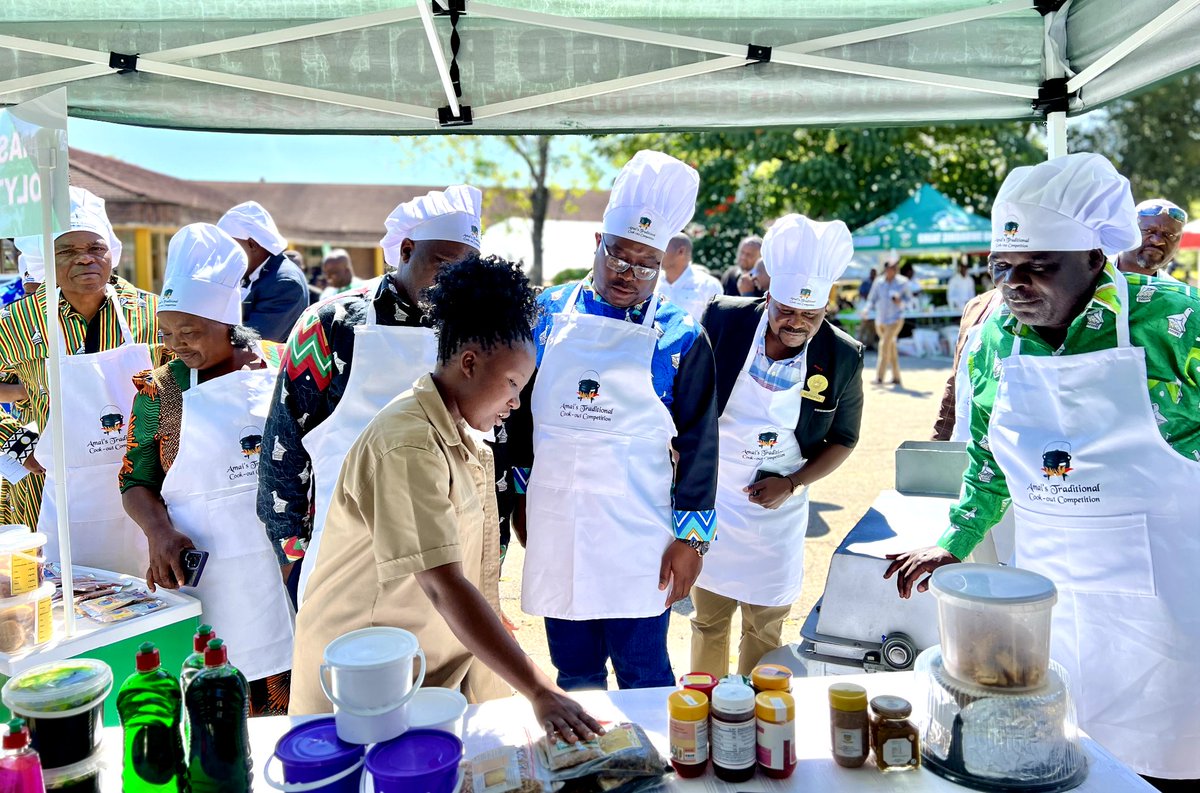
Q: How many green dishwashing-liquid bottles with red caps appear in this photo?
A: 3